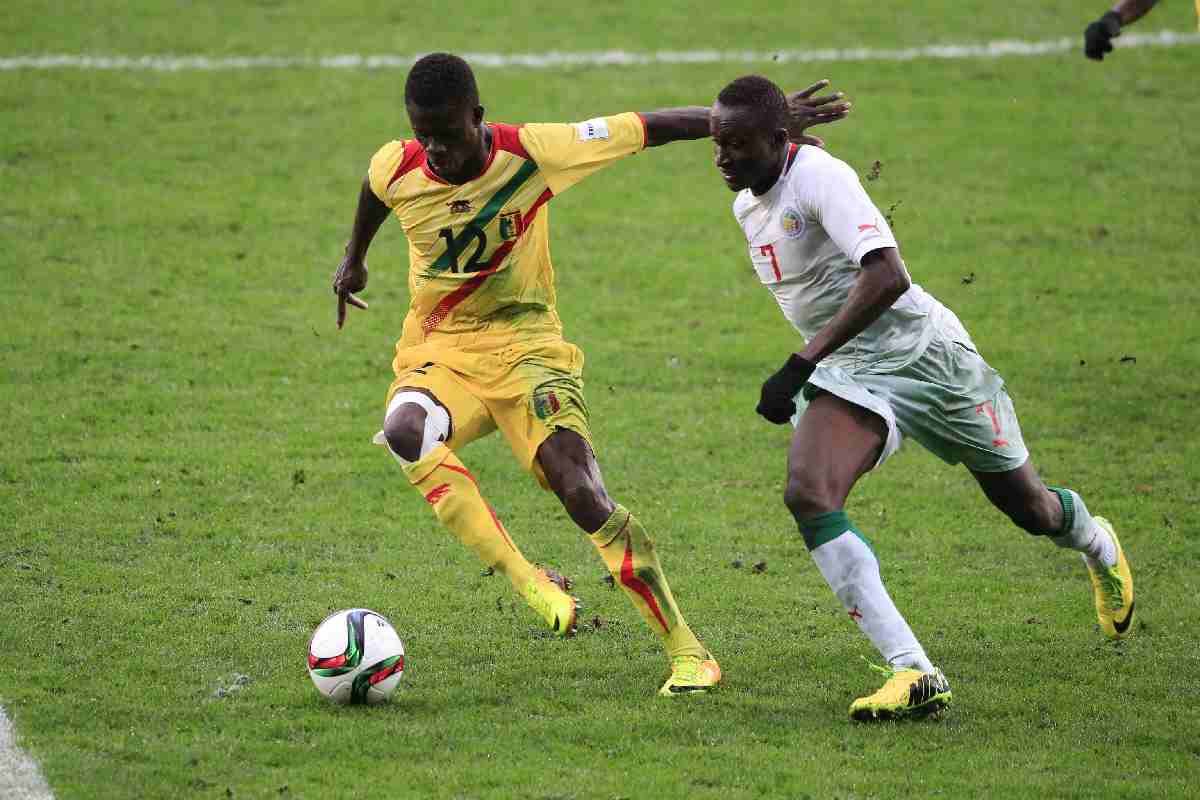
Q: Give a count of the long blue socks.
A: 0